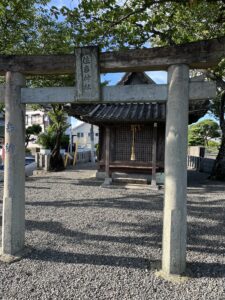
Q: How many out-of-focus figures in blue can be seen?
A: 2